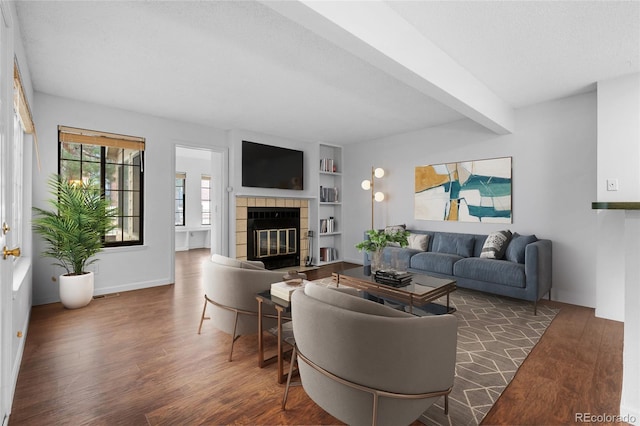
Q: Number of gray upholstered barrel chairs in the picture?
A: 2